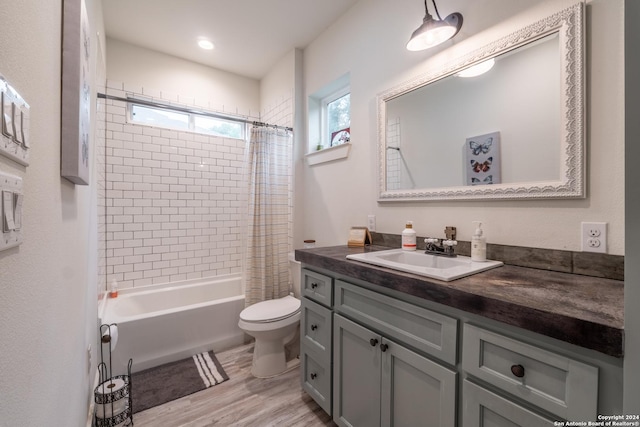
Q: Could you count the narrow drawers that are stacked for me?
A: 3